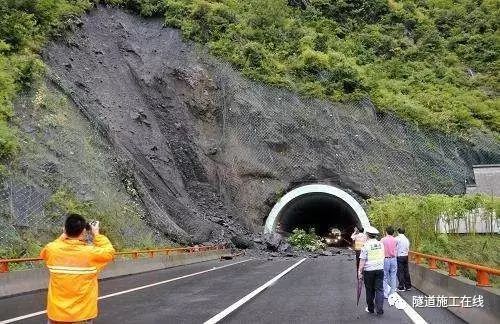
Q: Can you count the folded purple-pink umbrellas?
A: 1